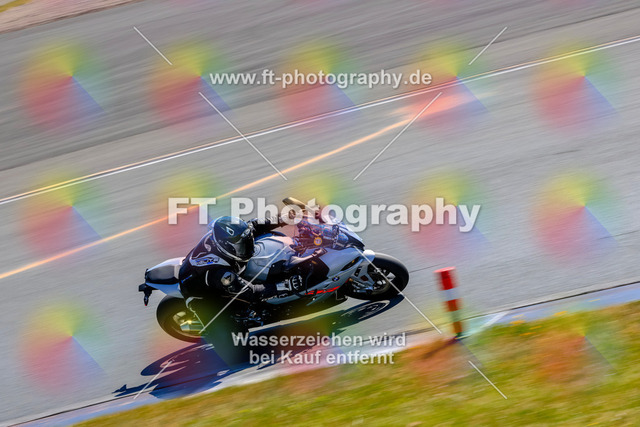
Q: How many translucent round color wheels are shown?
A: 15